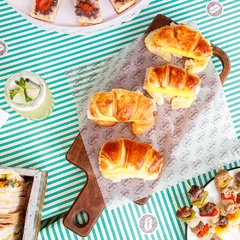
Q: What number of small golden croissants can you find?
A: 4